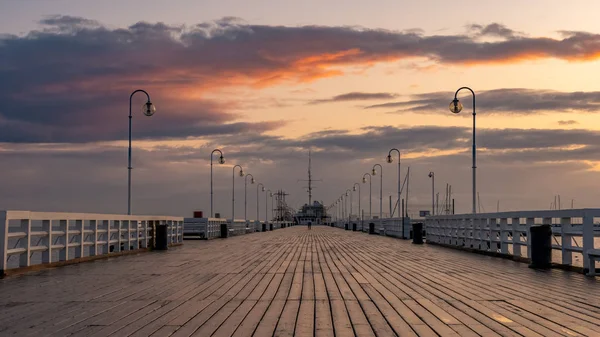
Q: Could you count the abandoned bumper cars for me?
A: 0